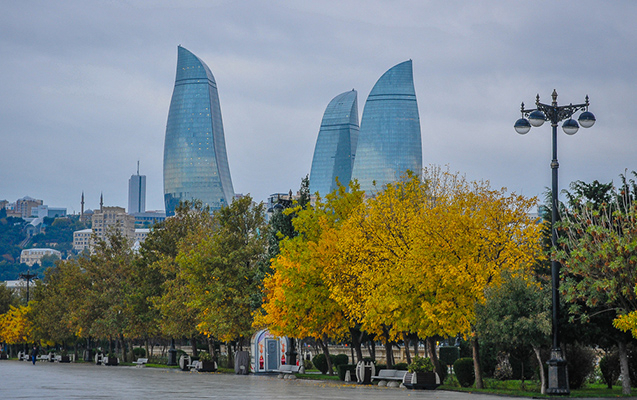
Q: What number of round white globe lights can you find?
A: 4